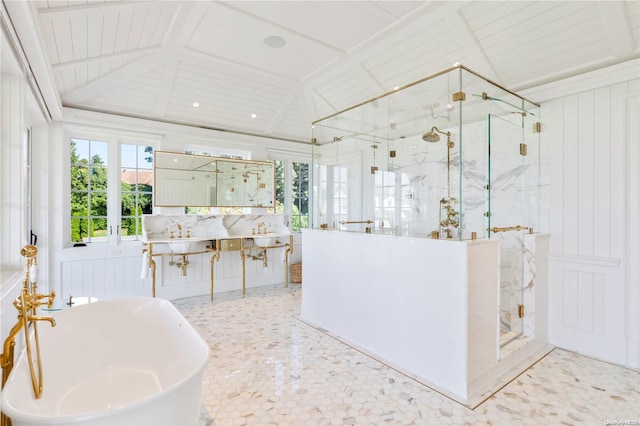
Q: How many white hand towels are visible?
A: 2